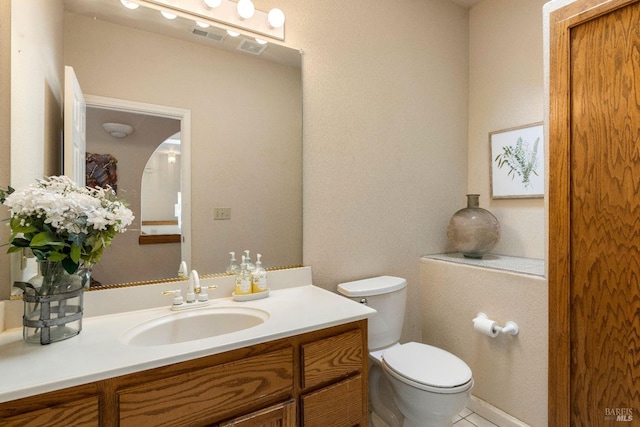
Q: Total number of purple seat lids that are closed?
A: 0